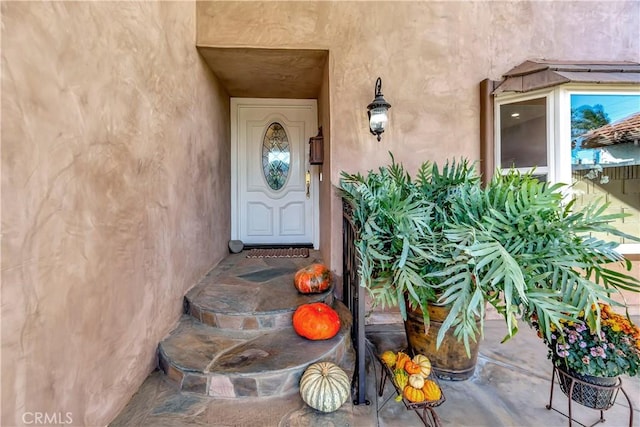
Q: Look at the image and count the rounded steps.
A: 2